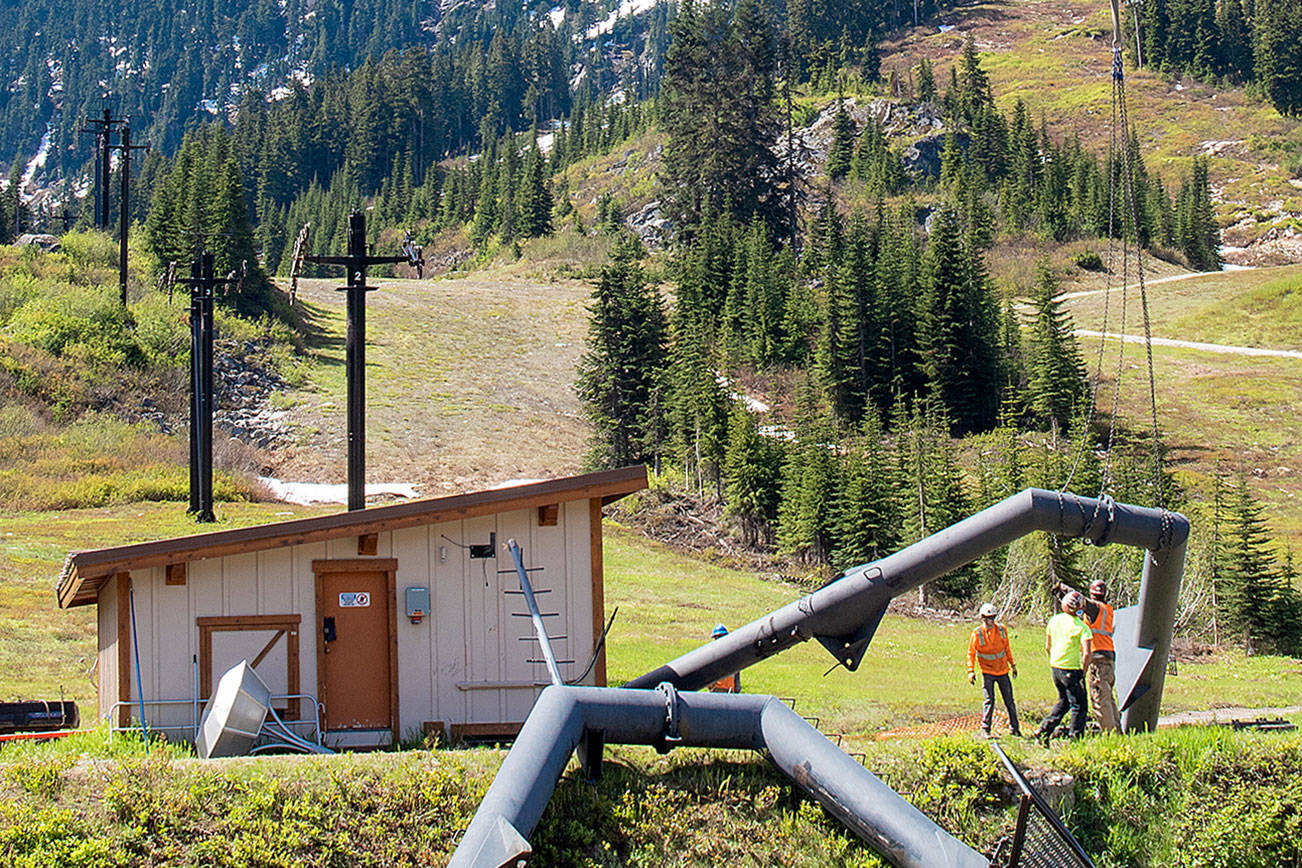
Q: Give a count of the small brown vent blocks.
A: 3